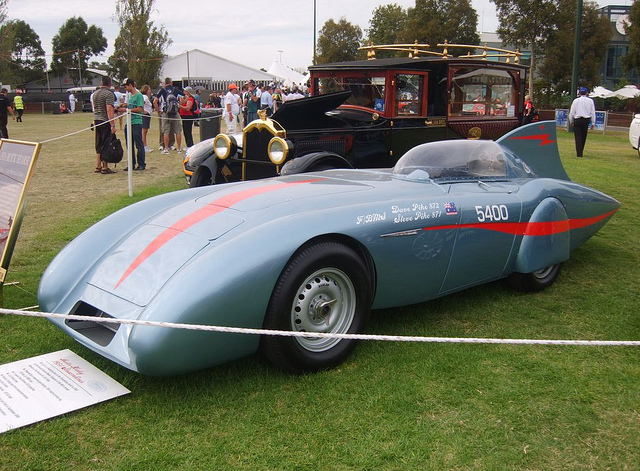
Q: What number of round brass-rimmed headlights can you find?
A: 2